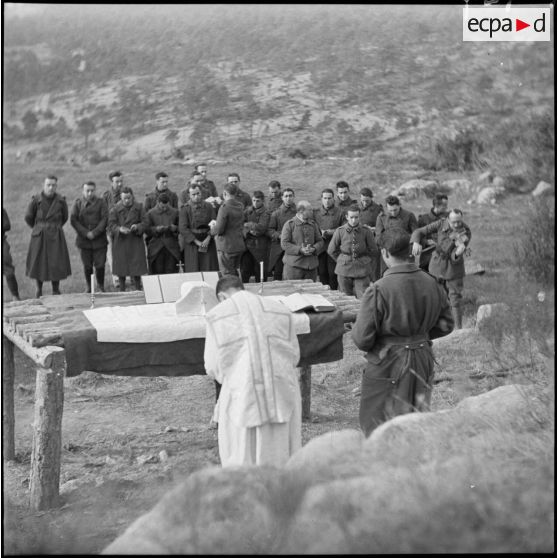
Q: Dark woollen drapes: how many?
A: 1